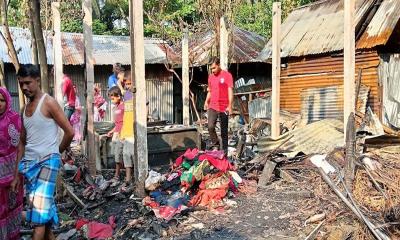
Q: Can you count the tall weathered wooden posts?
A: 7